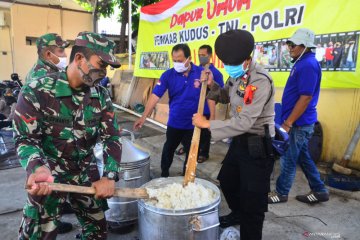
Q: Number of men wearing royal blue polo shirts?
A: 3